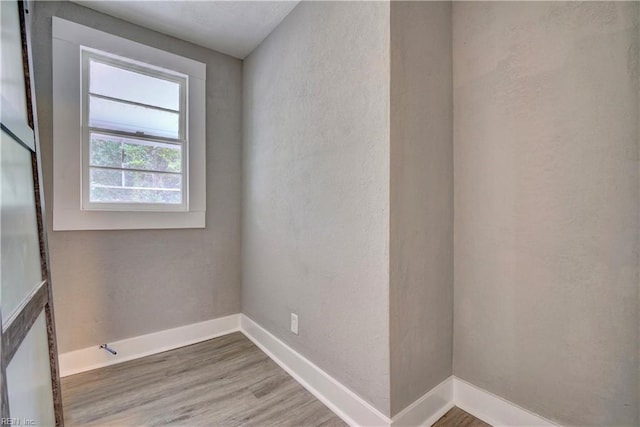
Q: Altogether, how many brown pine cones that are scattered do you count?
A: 0